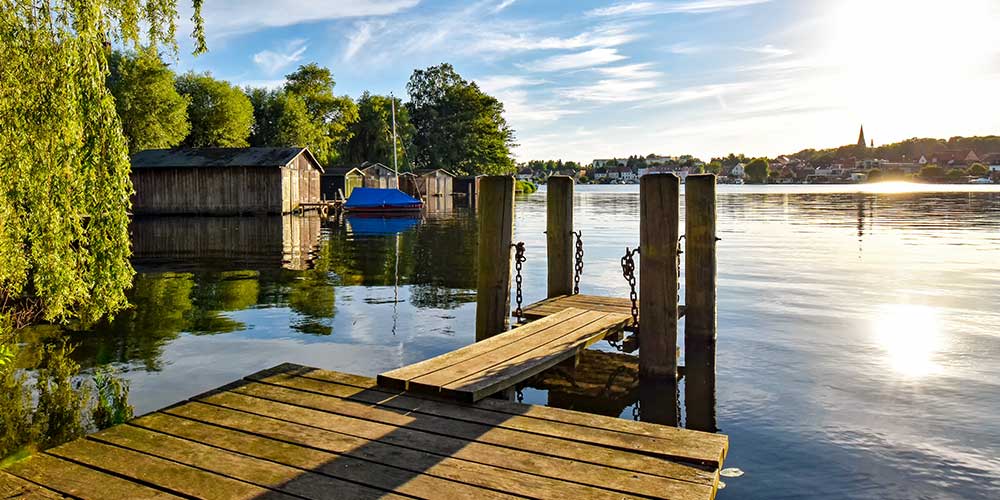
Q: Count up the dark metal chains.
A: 4